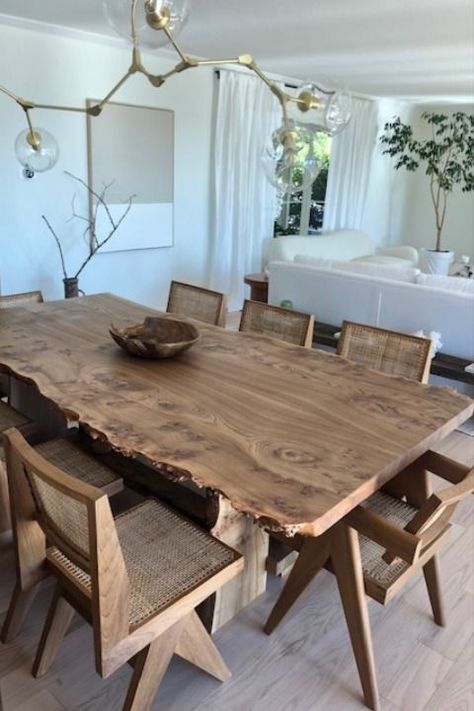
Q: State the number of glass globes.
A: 4